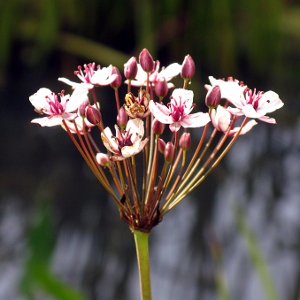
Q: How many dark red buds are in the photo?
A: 13